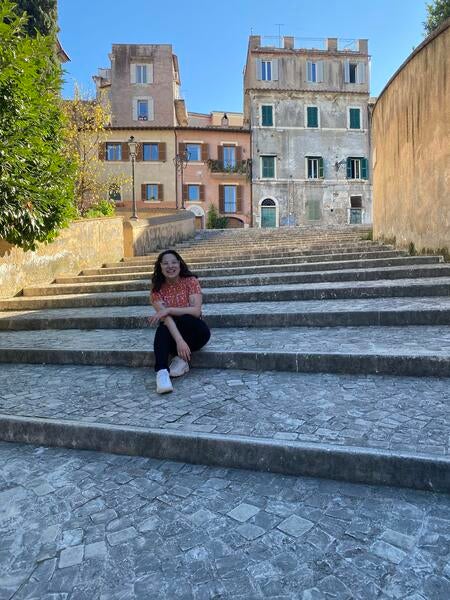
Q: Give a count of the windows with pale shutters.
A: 5